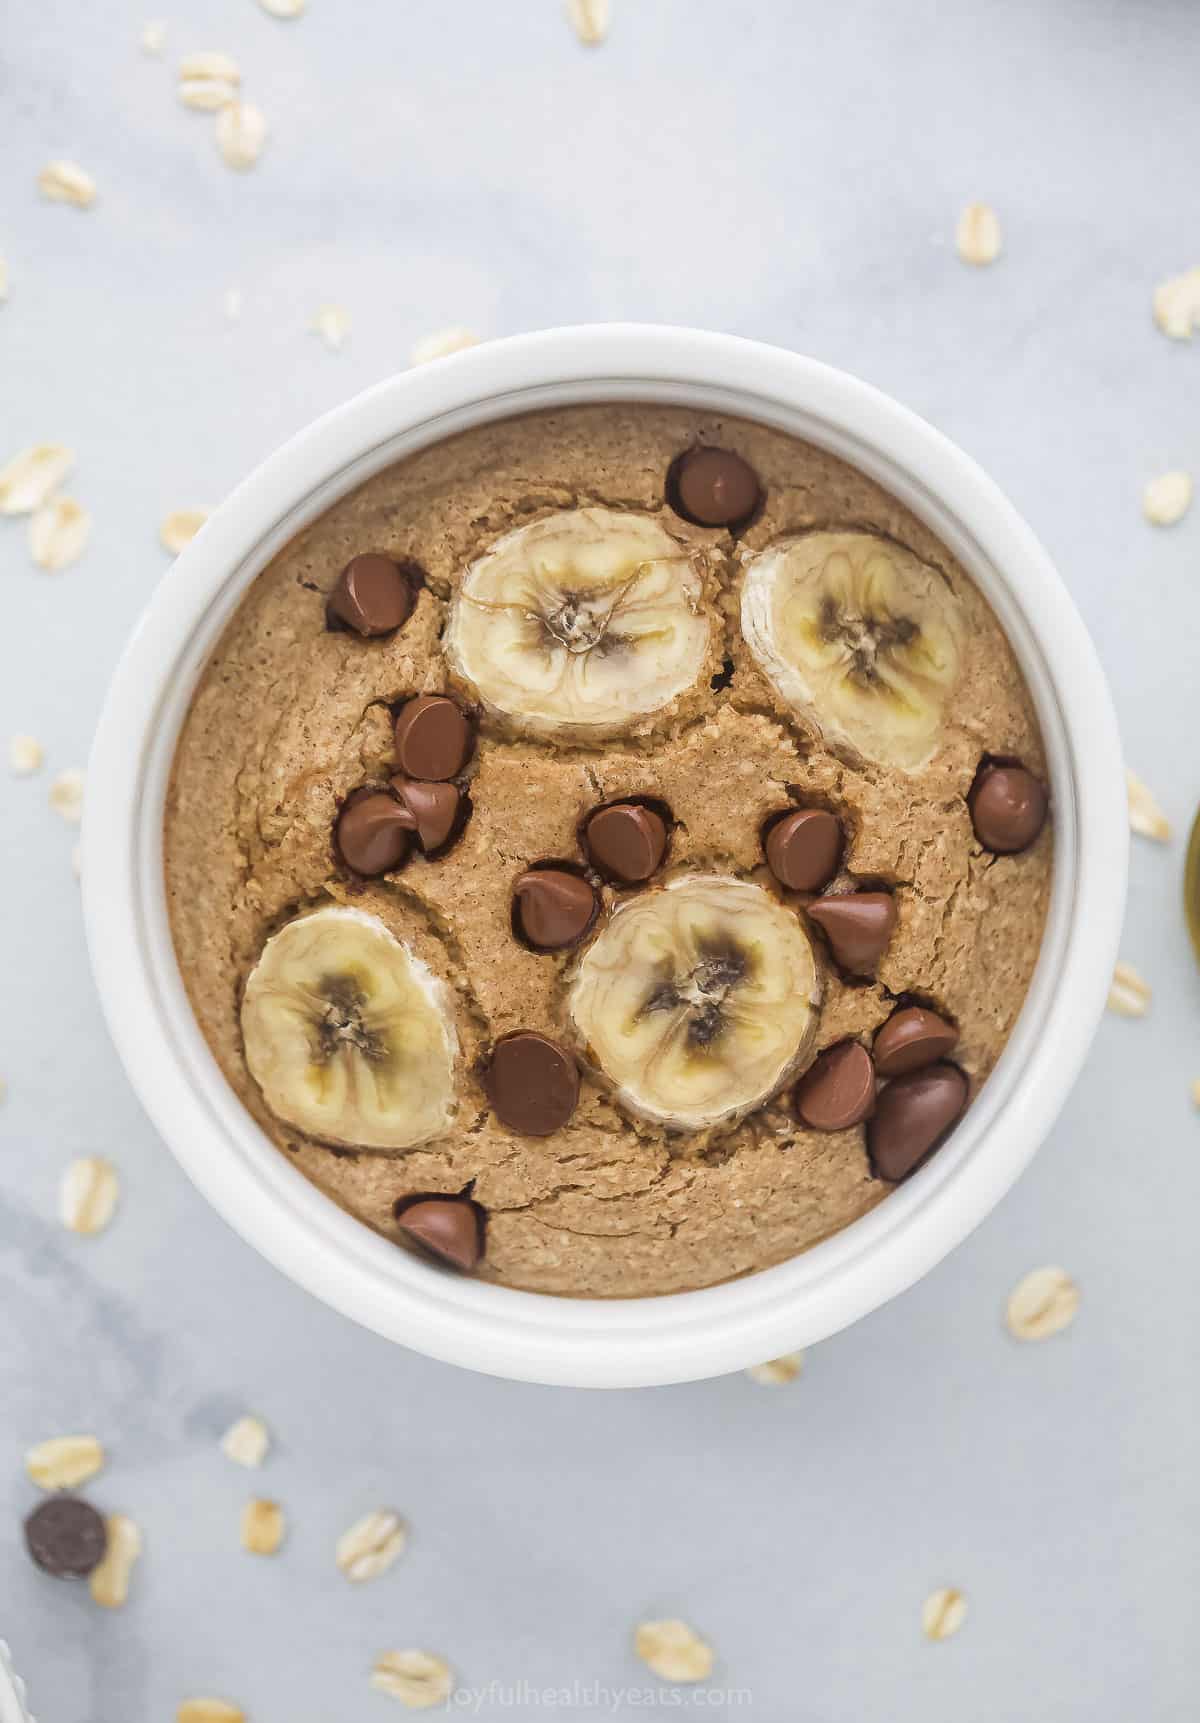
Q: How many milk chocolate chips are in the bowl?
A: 15